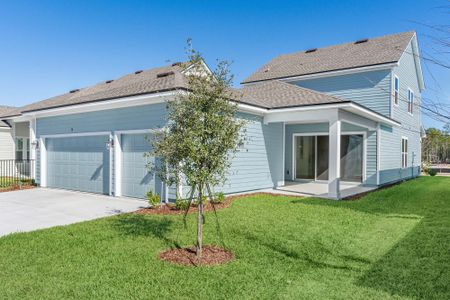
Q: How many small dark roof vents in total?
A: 7